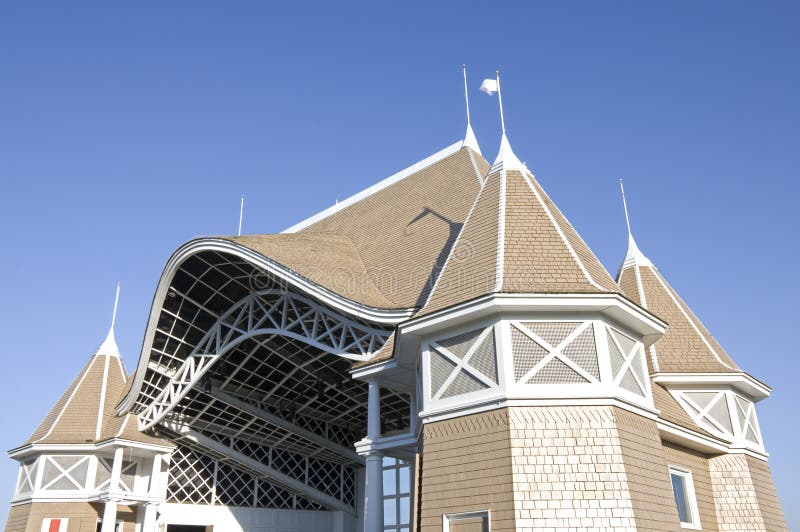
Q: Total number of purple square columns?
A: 0